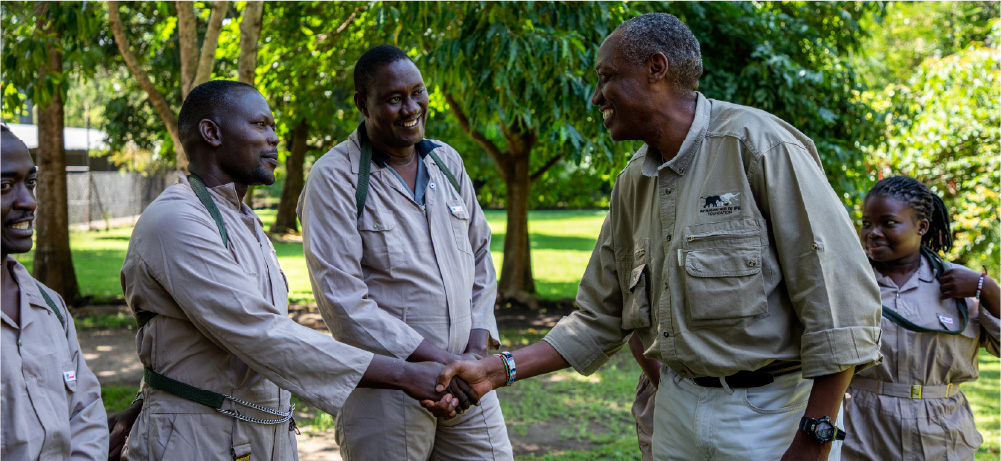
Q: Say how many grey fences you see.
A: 1